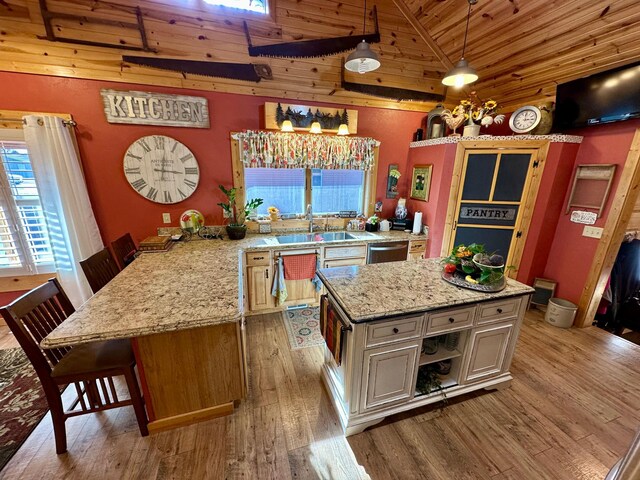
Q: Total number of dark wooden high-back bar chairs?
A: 3